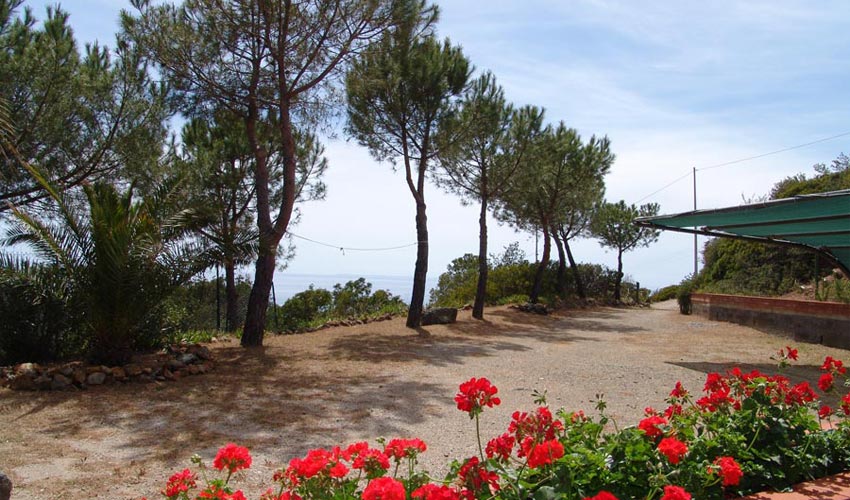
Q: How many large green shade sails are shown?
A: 1